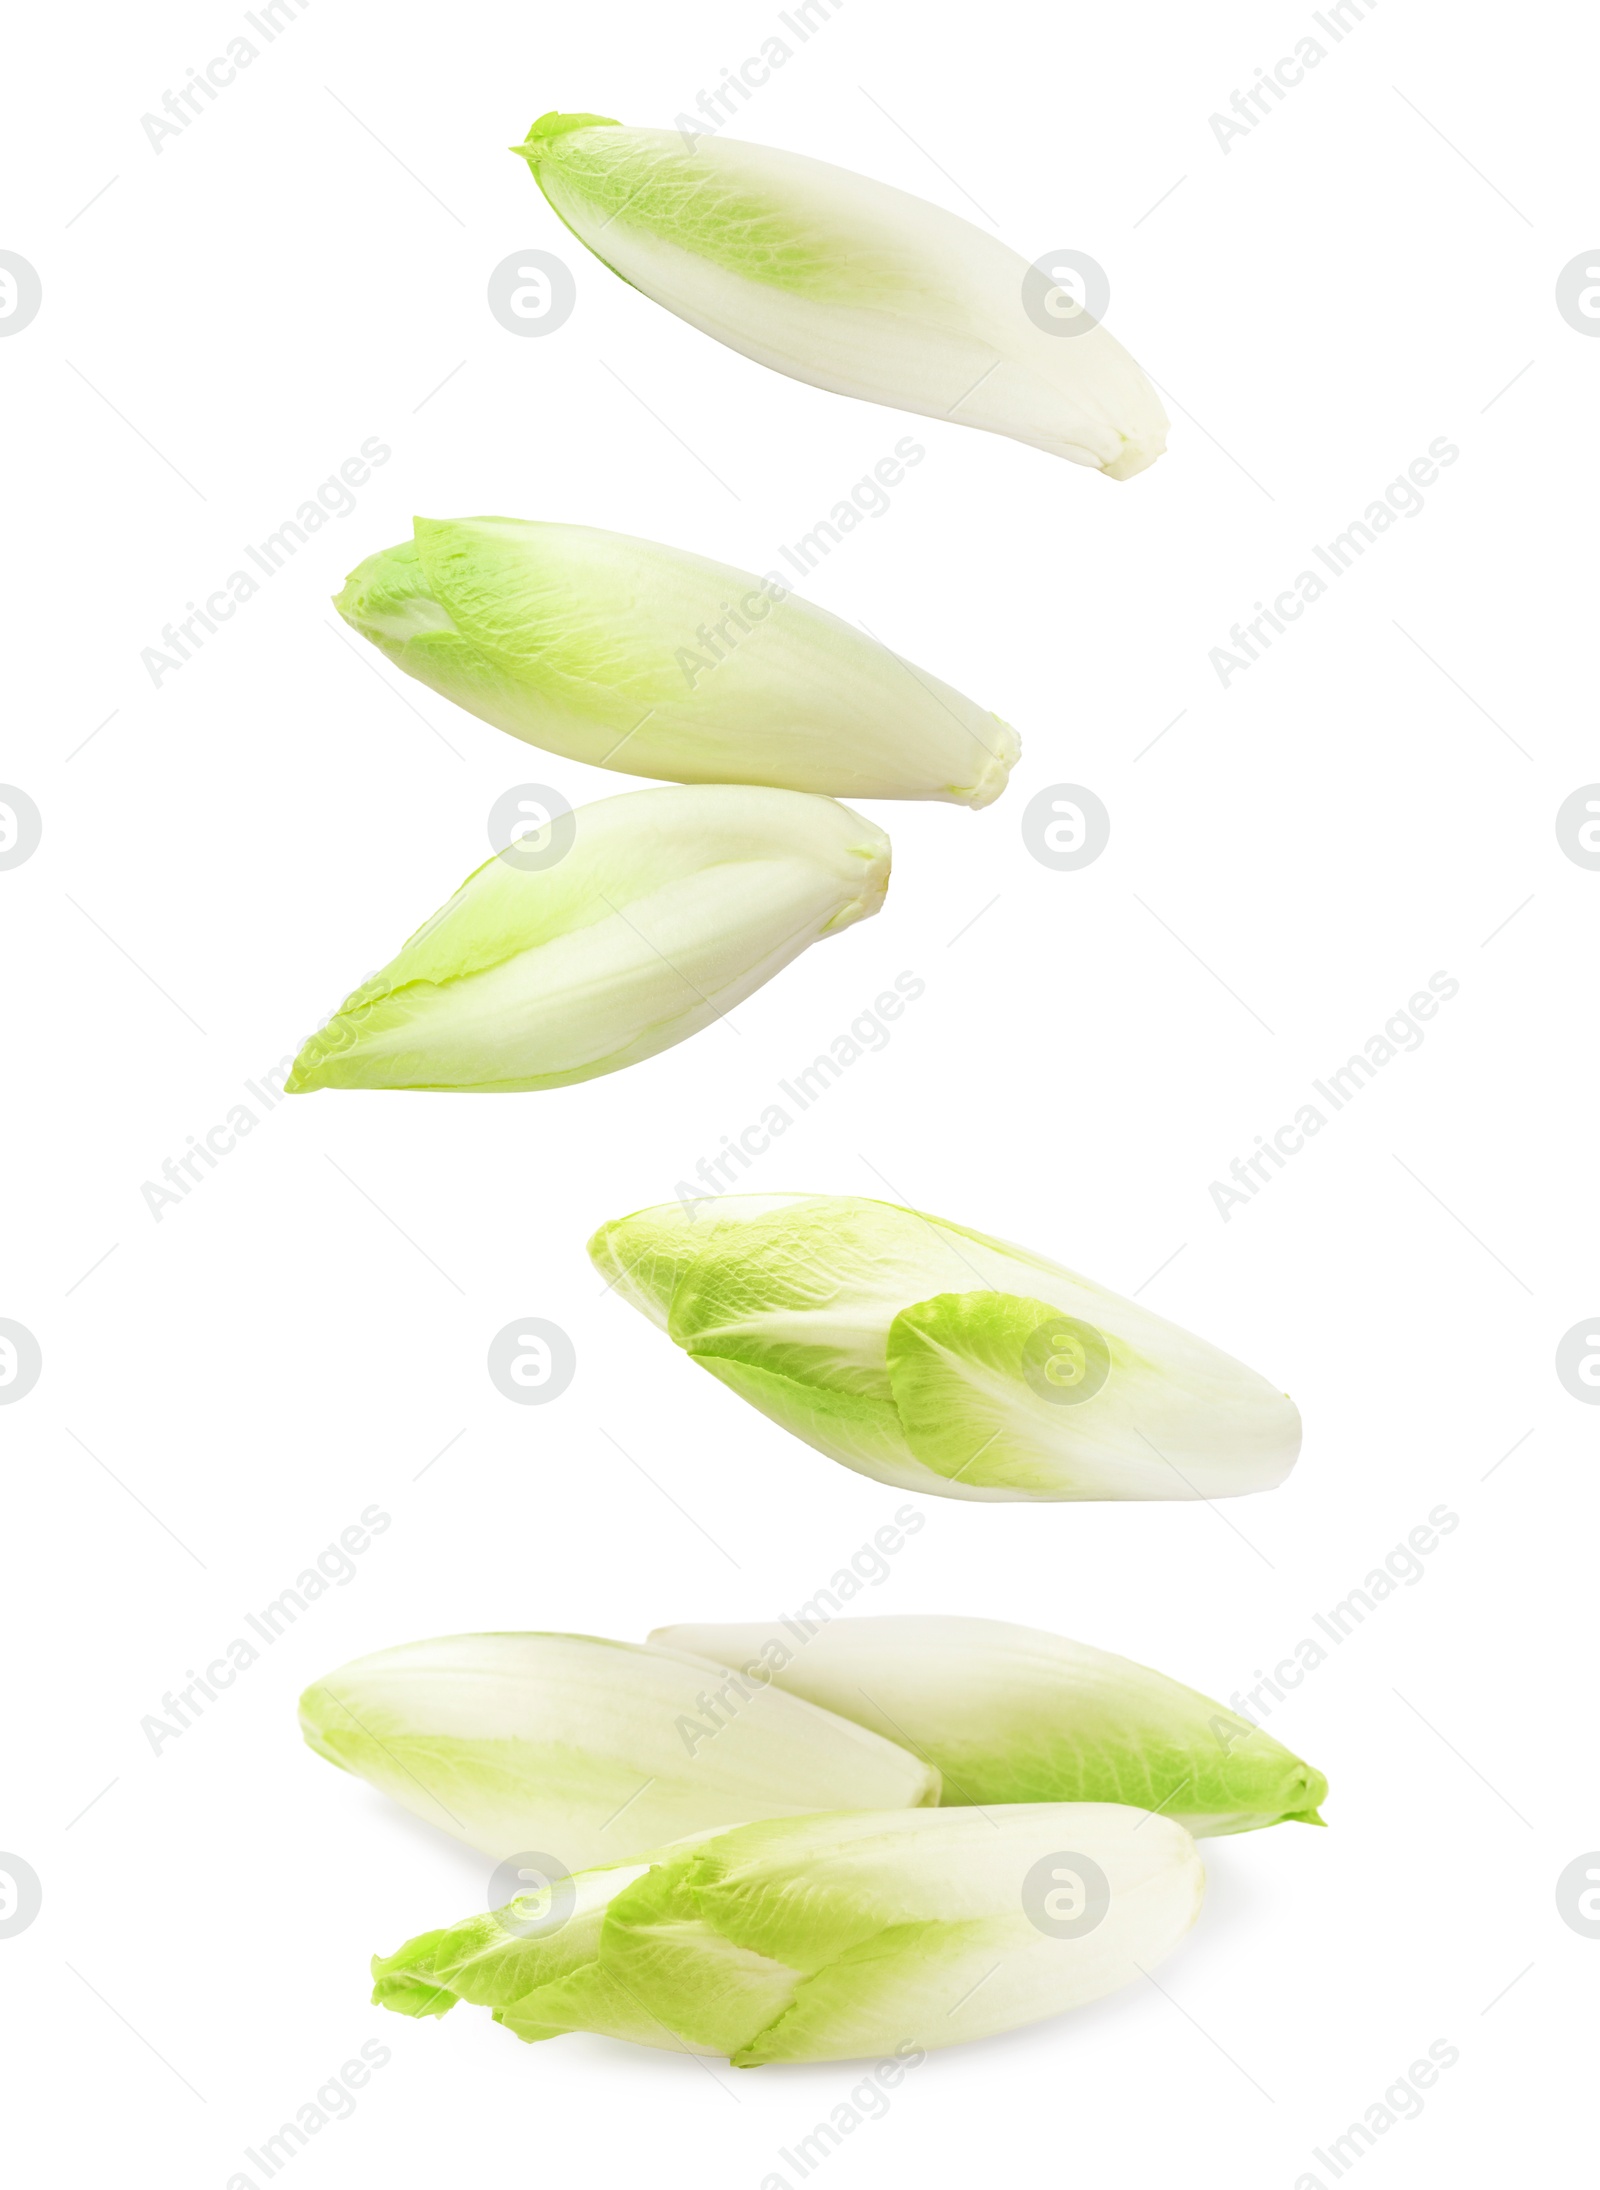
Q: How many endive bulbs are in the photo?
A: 7